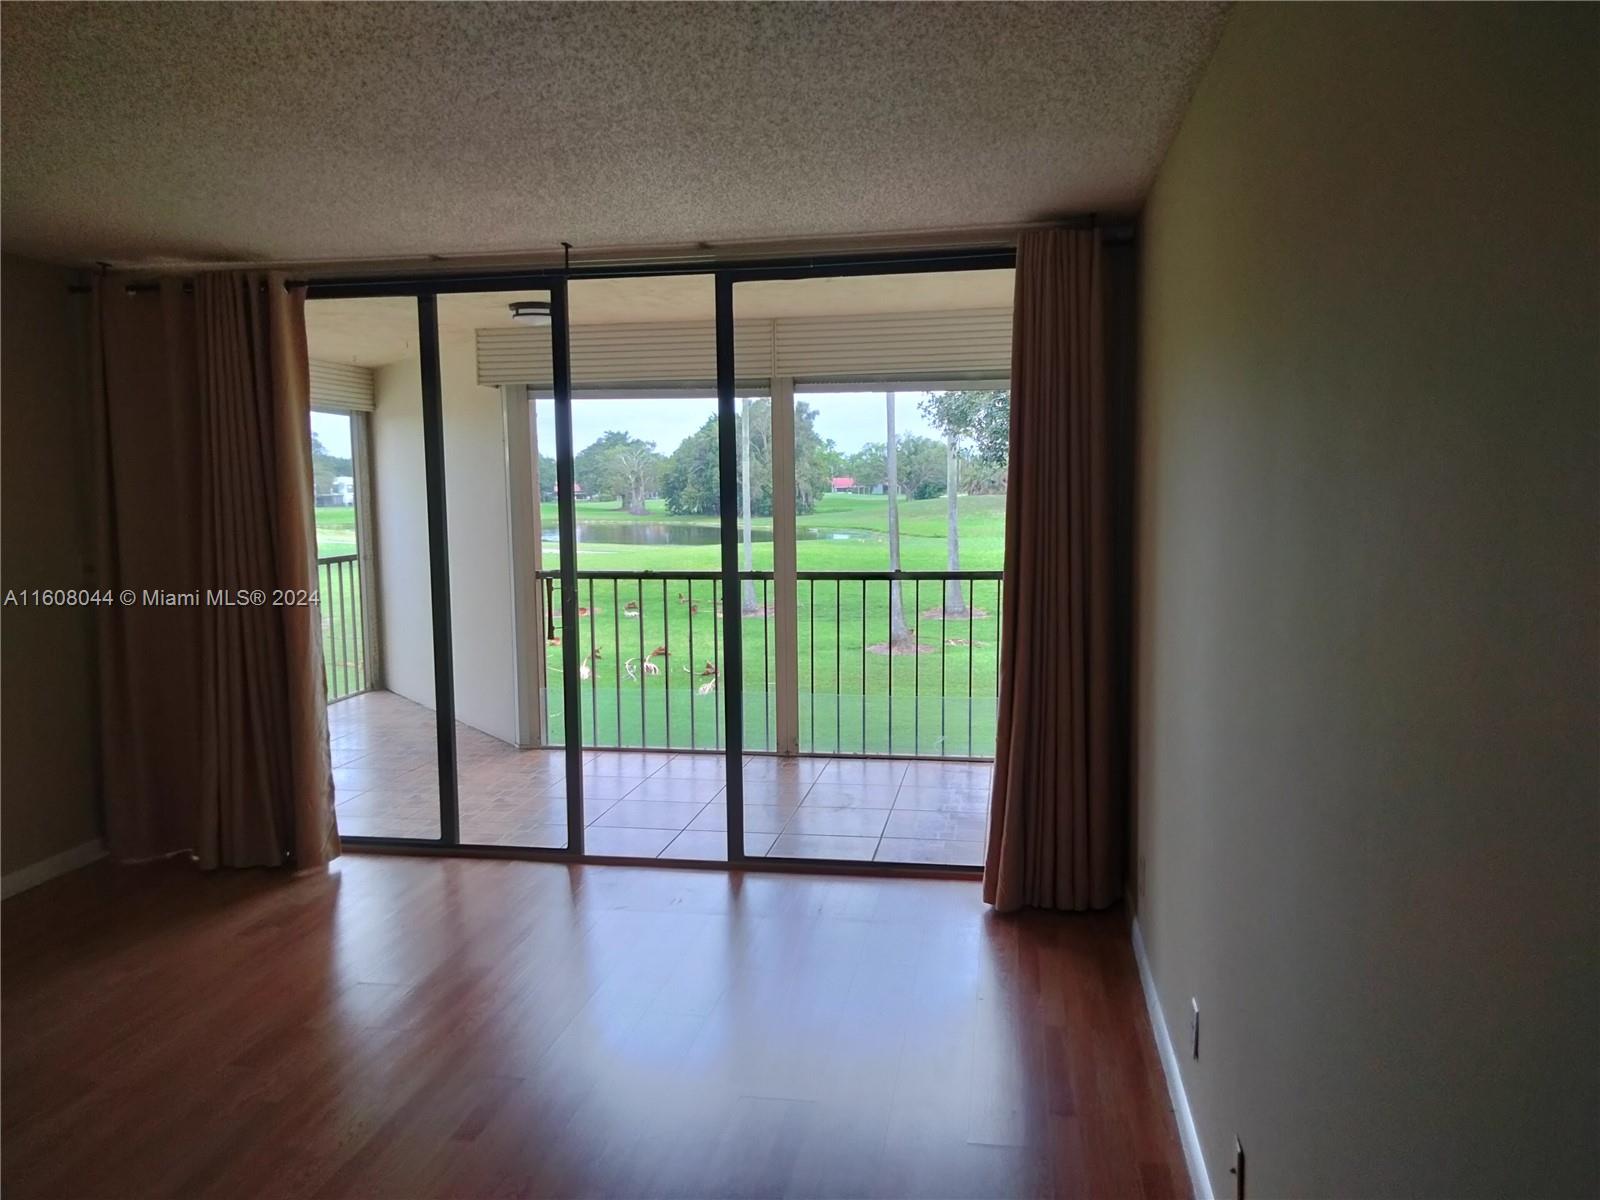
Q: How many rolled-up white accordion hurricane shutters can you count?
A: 3